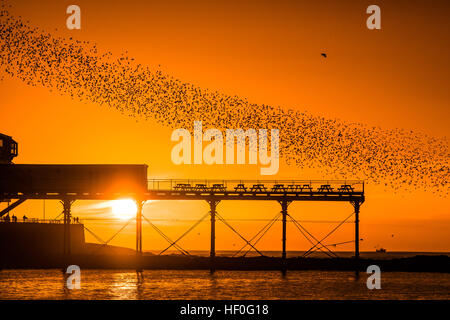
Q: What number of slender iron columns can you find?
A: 5